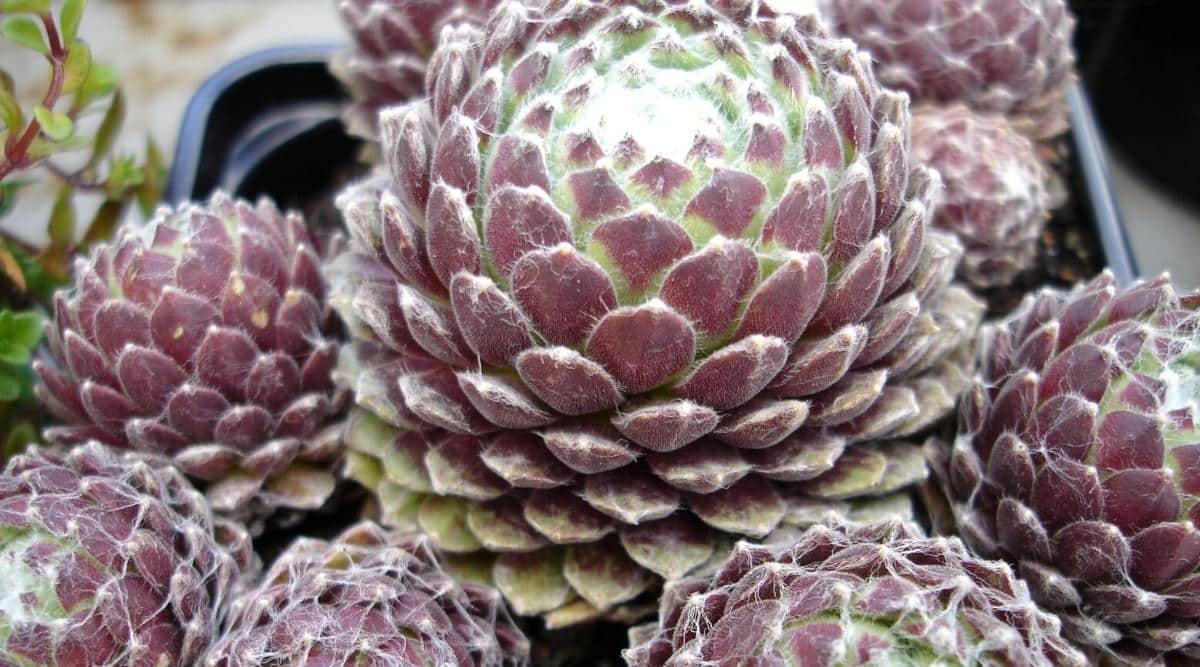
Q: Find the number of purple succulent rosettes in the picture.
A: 9